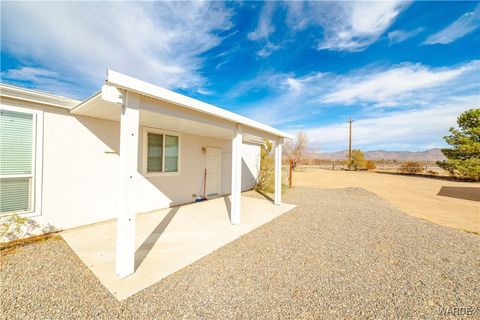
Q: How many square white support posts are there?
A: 3